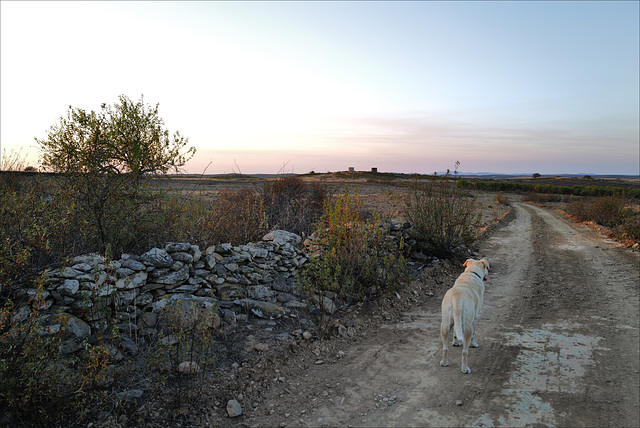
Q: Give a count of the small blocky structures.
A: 2